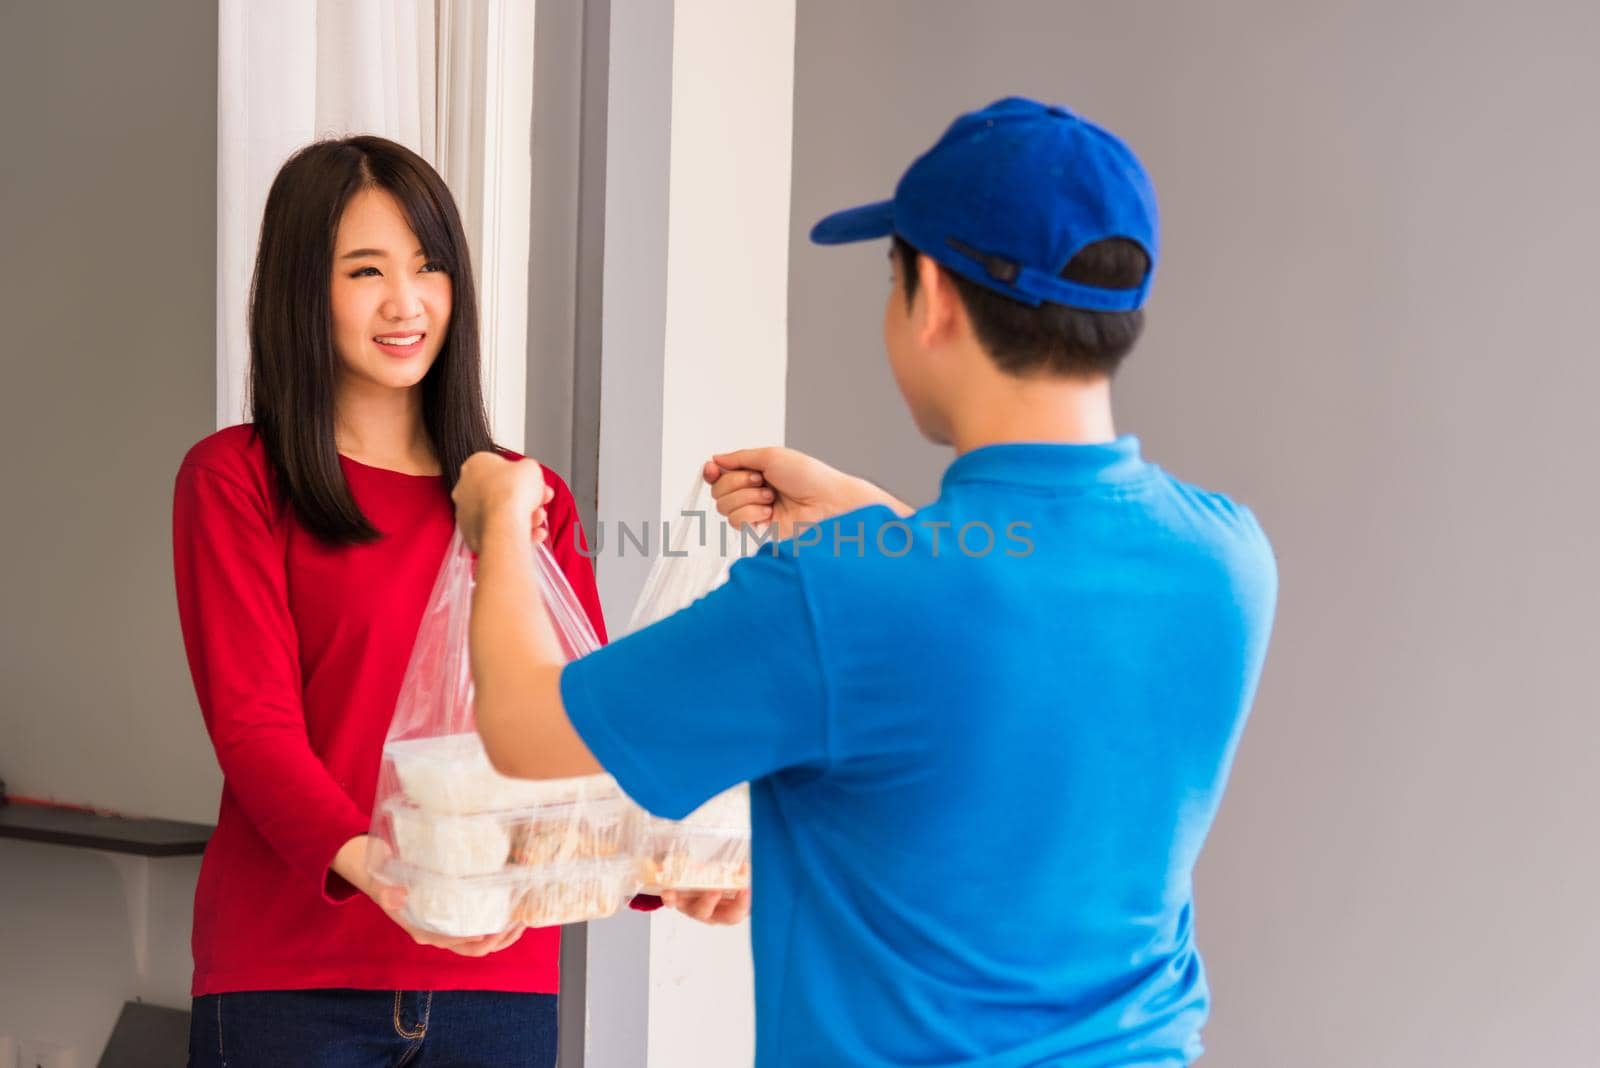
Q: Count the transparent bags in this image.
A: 2